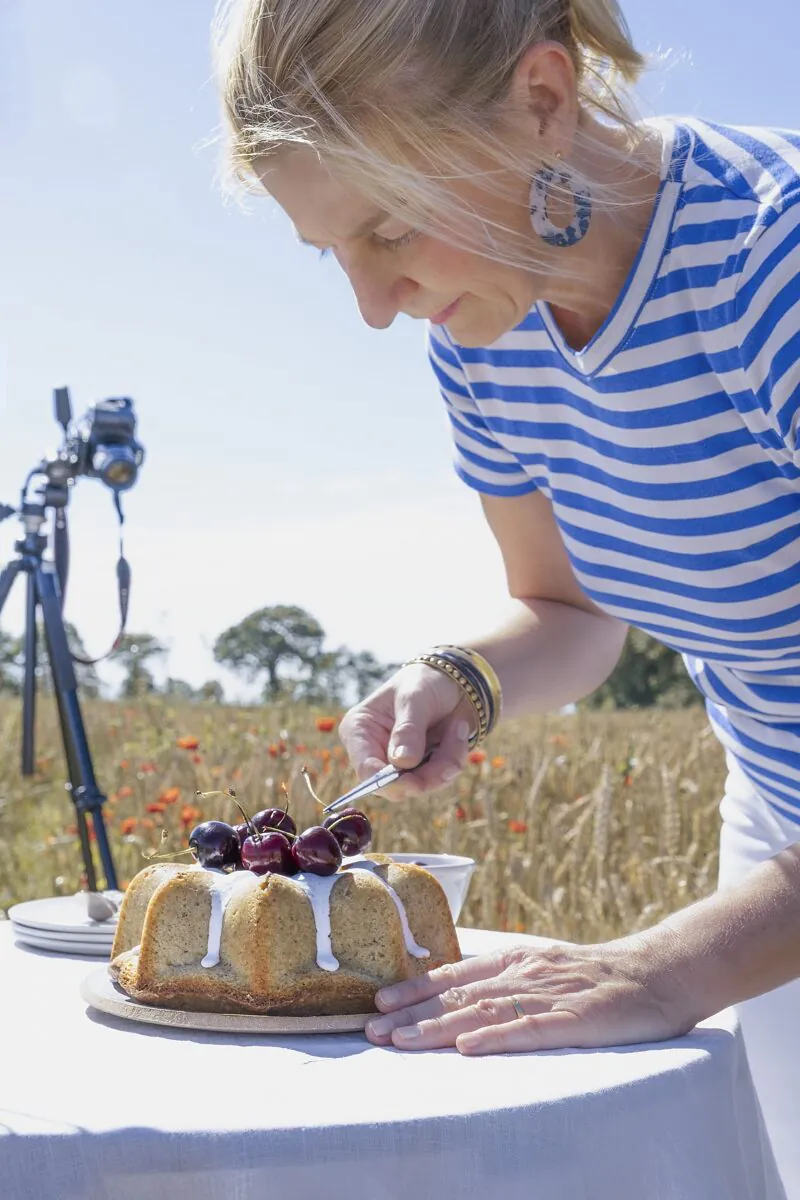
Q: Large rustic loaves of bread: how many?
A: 0